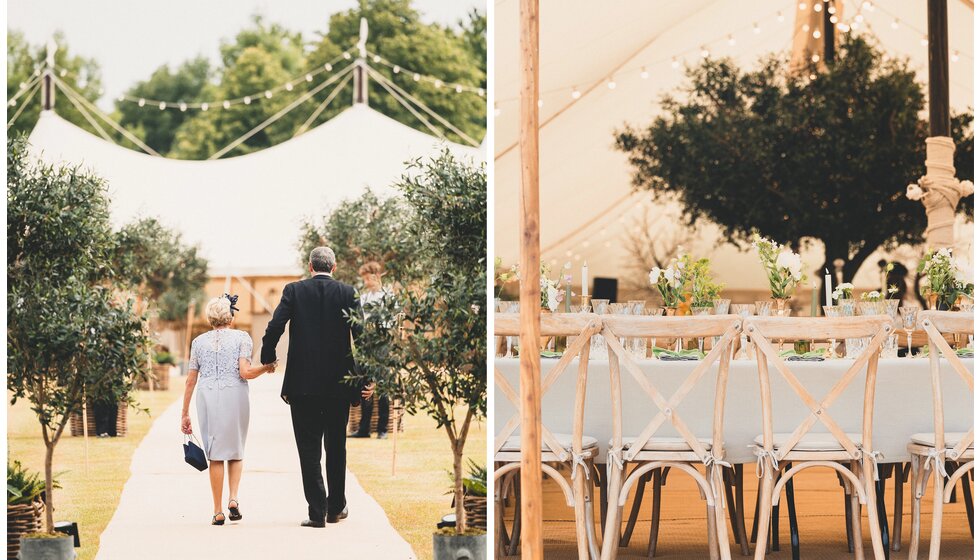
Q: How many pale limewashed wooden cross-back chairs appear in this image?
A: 4